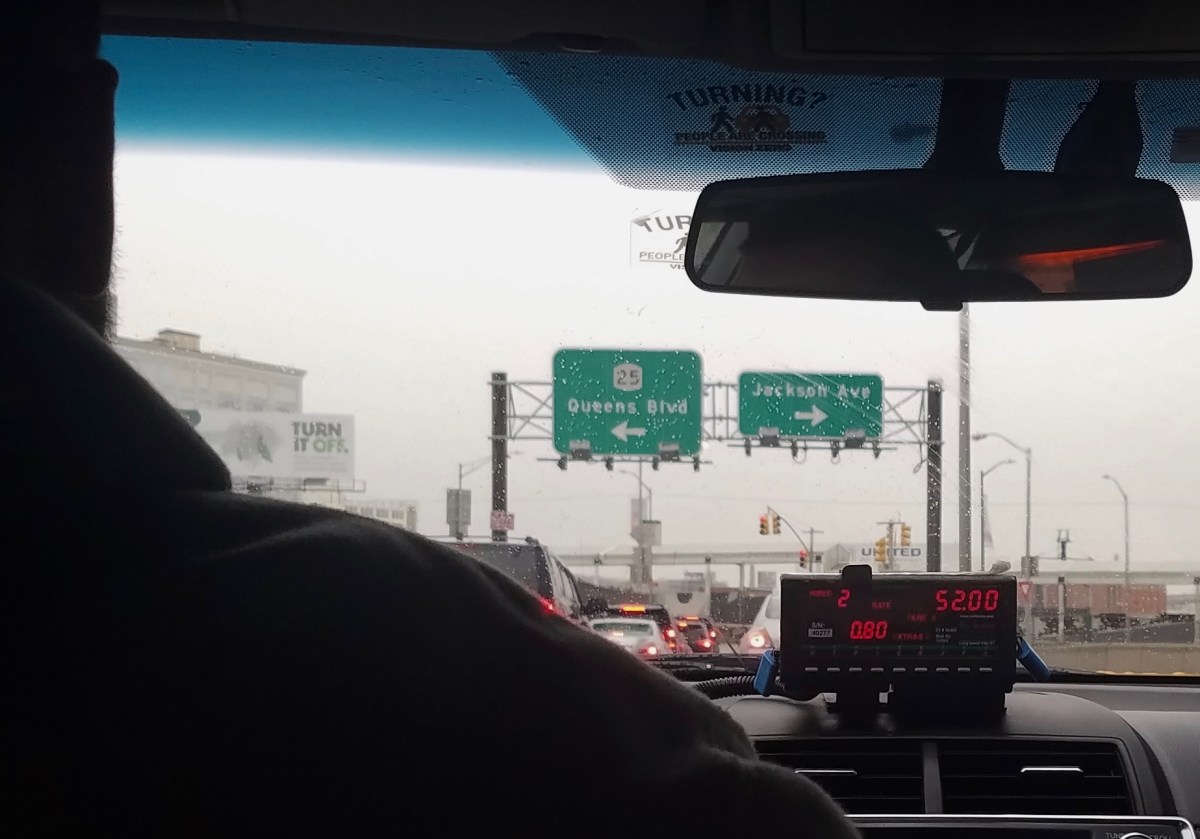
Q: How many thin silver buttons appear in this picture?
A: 9